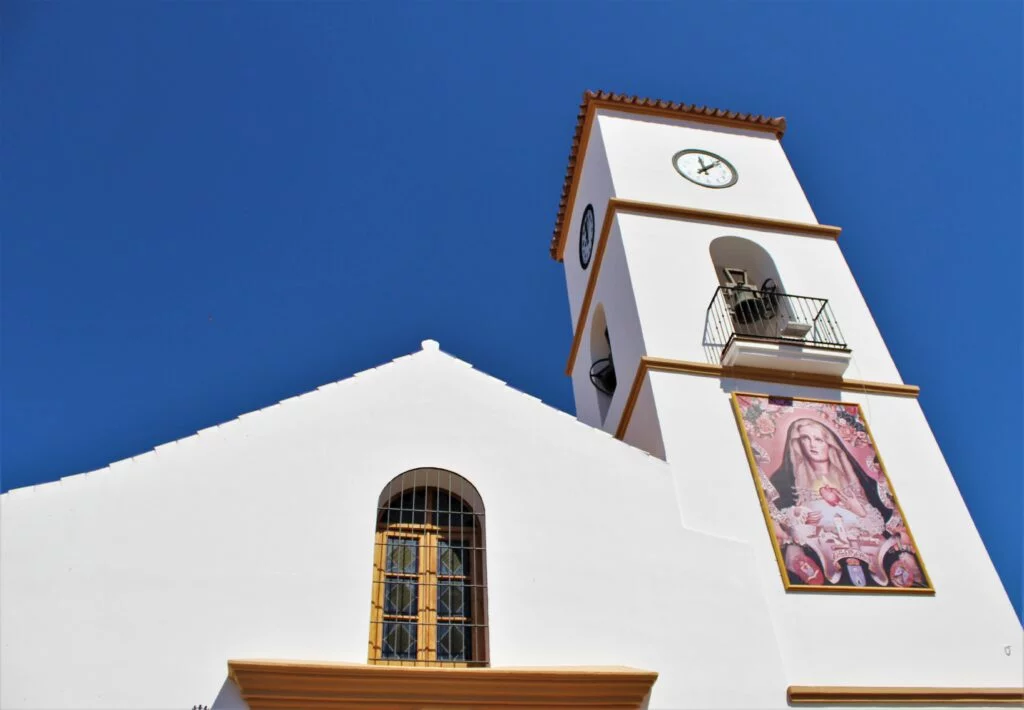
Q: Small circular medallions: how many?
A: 2